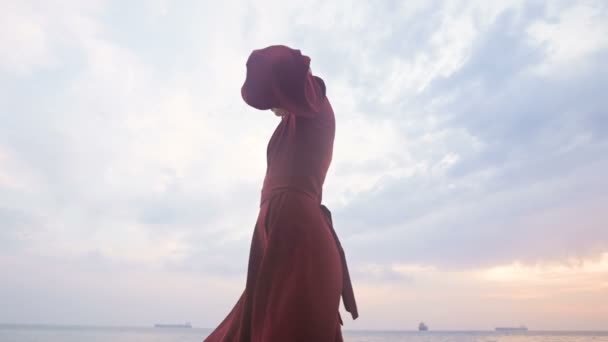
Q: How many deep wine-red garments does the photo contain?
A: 1